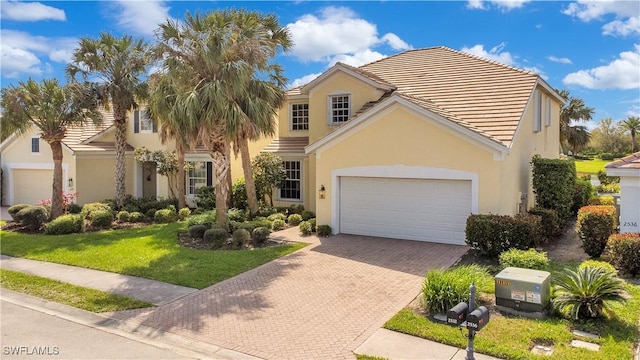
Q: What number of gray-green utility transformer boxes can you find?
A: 1